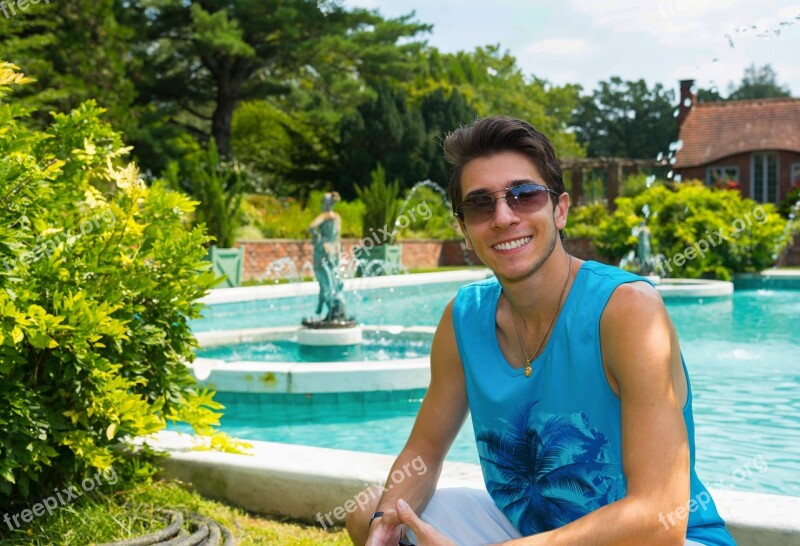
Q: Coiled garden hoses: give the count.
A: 1